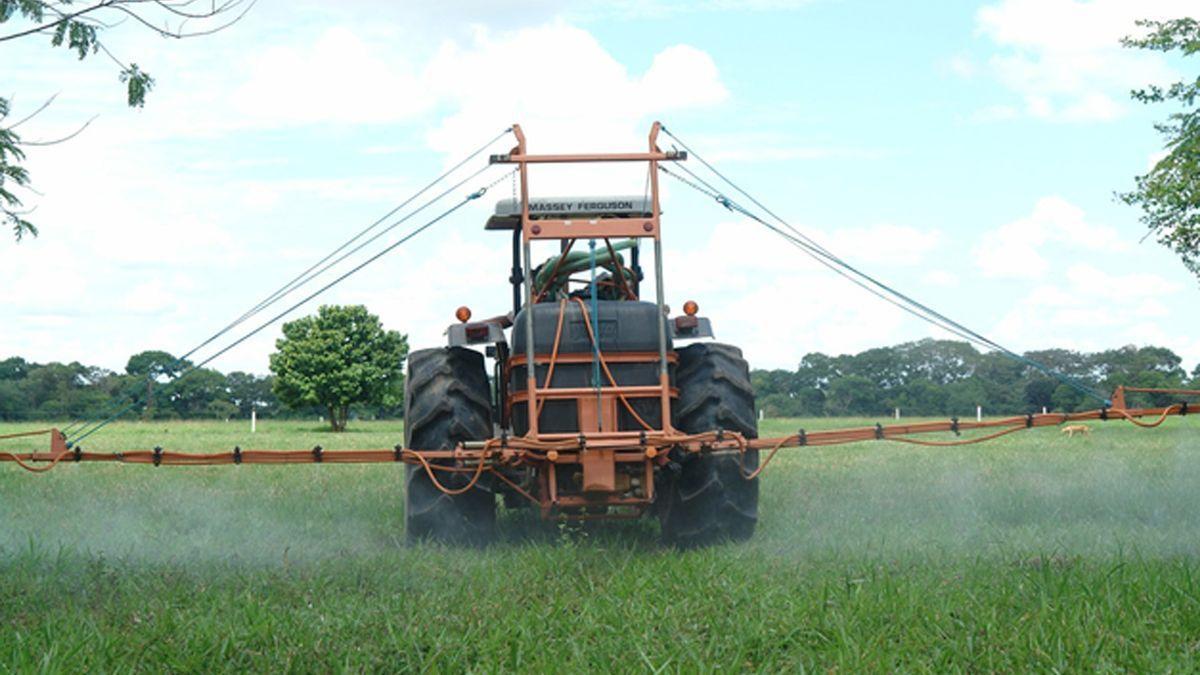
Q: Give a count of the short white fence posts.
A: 5